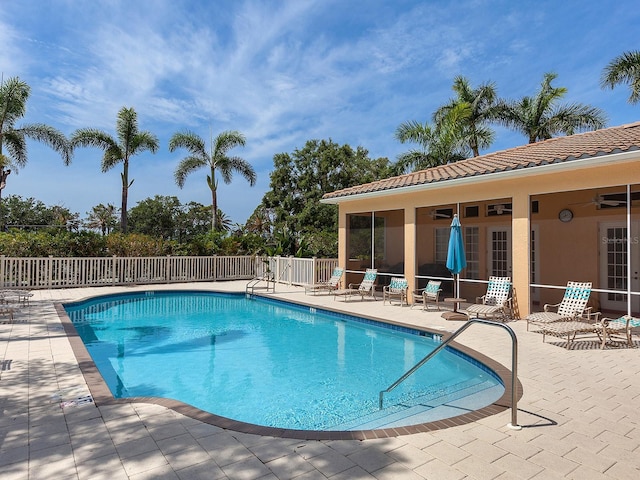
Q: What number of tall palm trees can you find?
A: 7